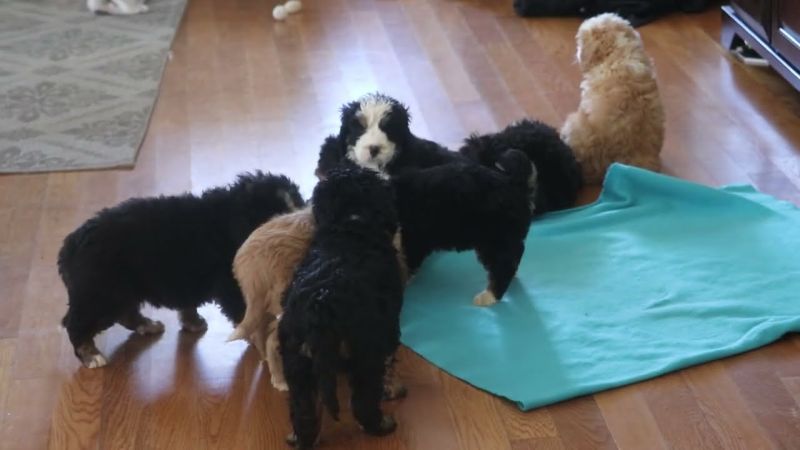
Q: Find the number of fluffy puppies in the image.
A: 7